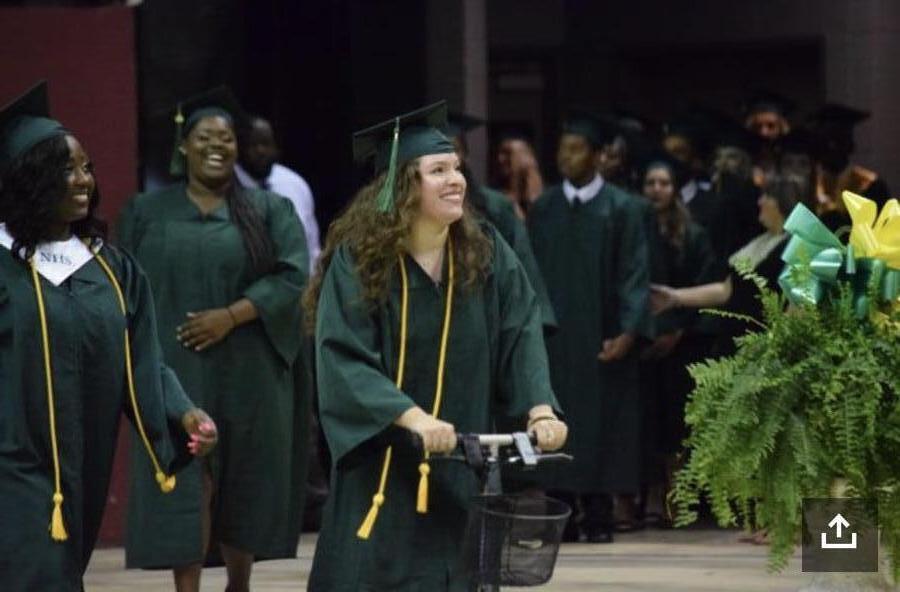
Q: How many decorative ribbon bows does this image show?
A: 2